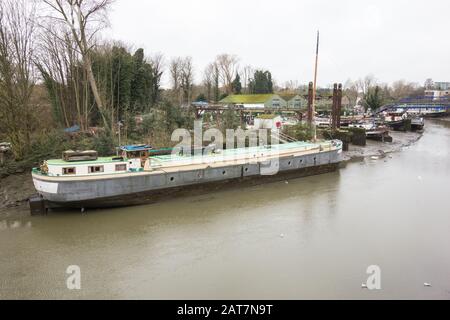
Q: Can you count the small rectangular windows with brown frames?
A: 3